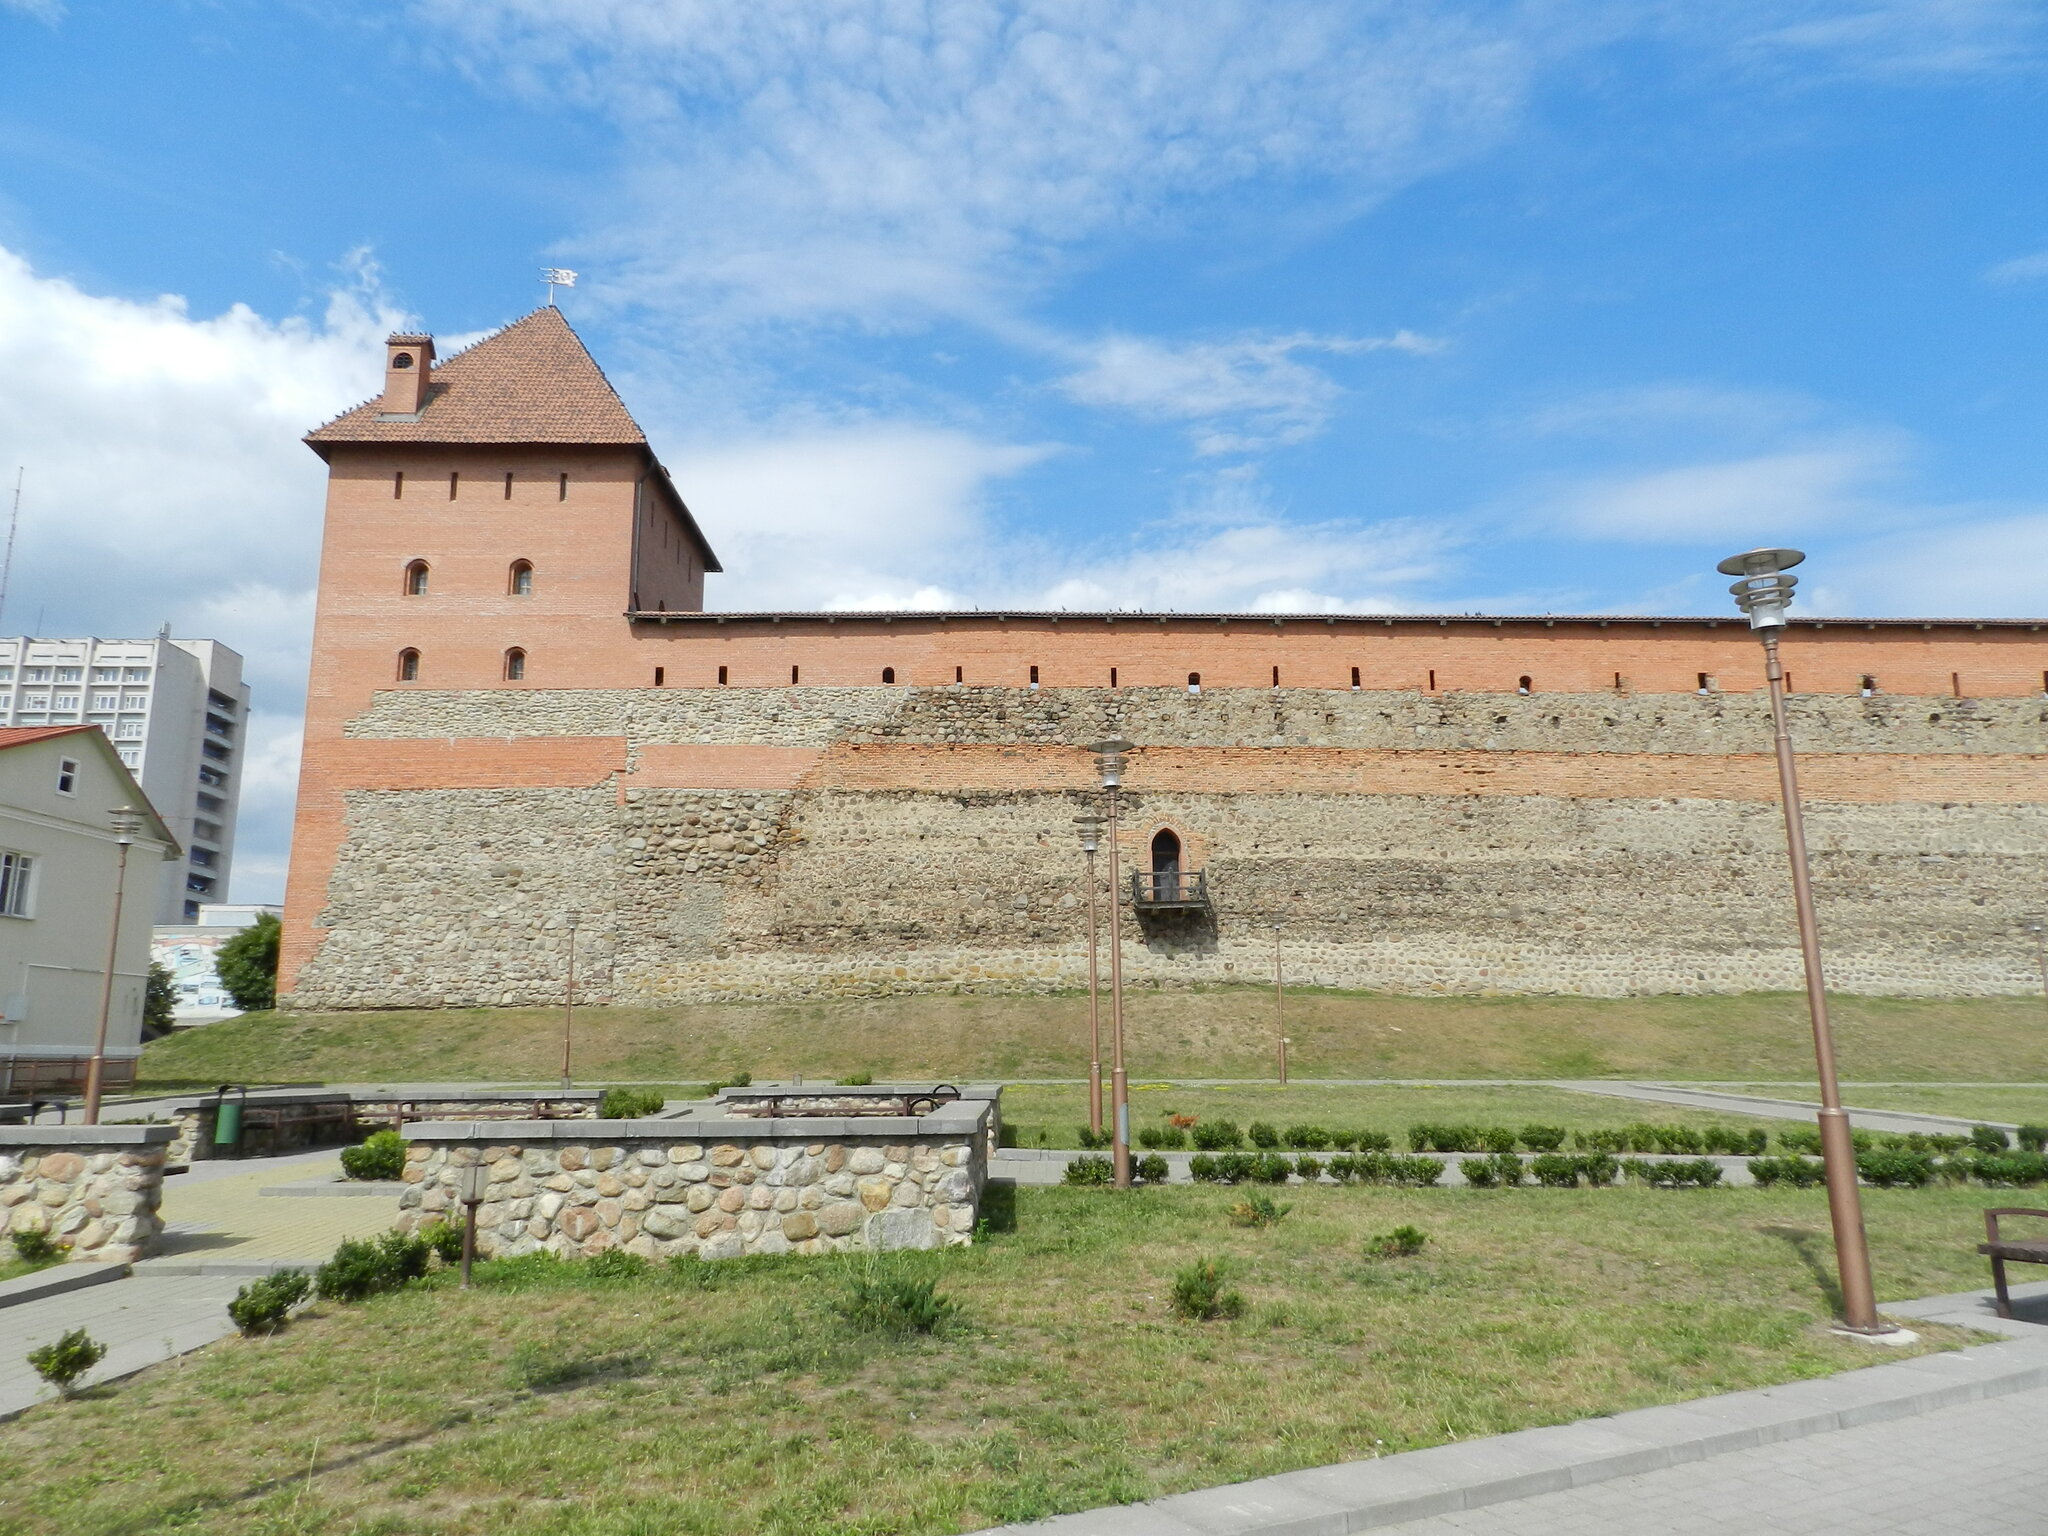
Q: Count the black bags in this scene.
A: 0